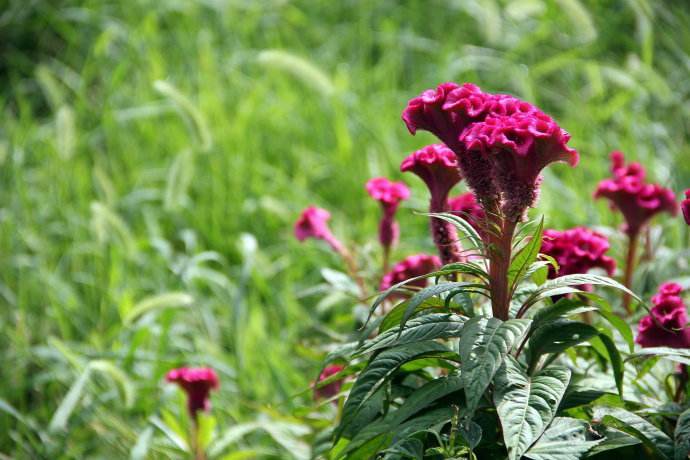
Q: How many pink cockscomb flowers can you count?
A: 12